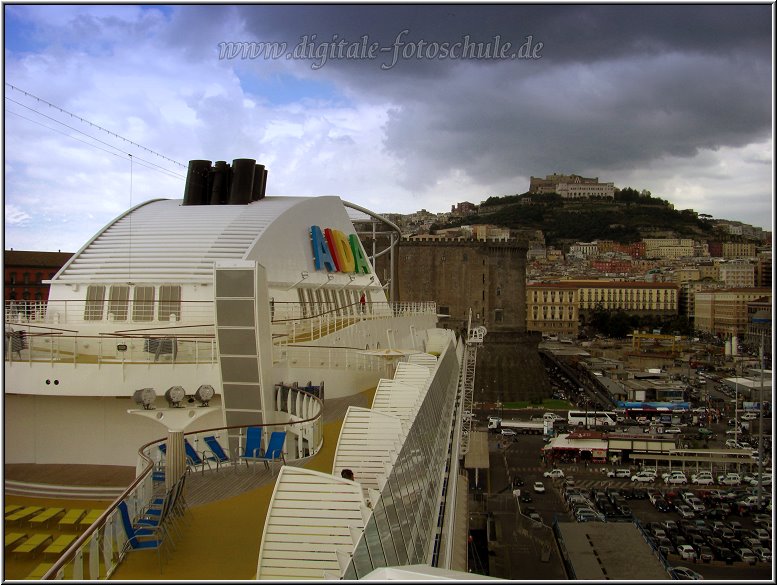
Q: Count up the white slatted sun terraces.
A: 5